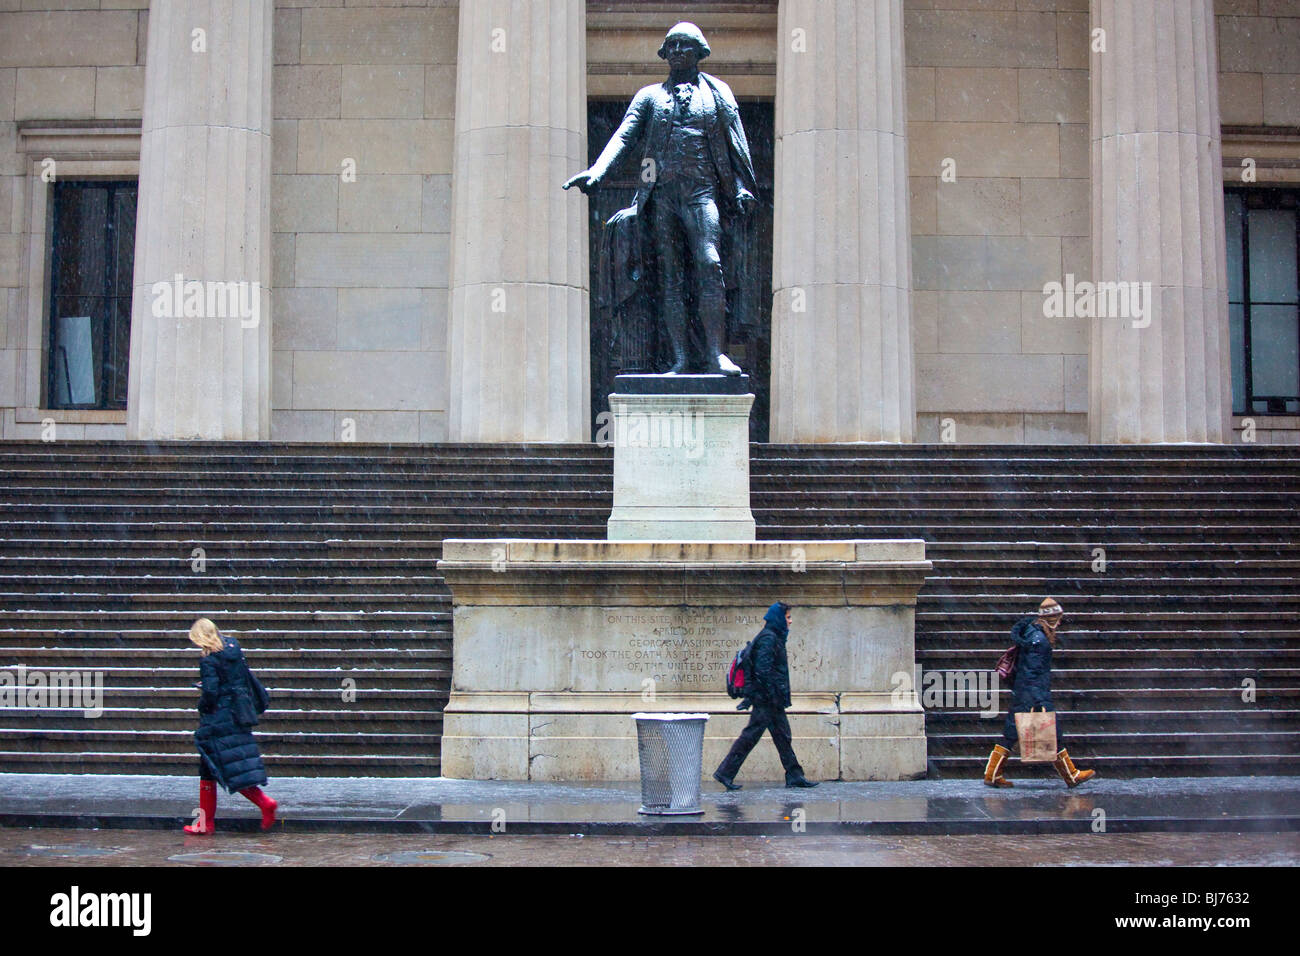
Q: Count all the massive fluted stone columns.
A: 4